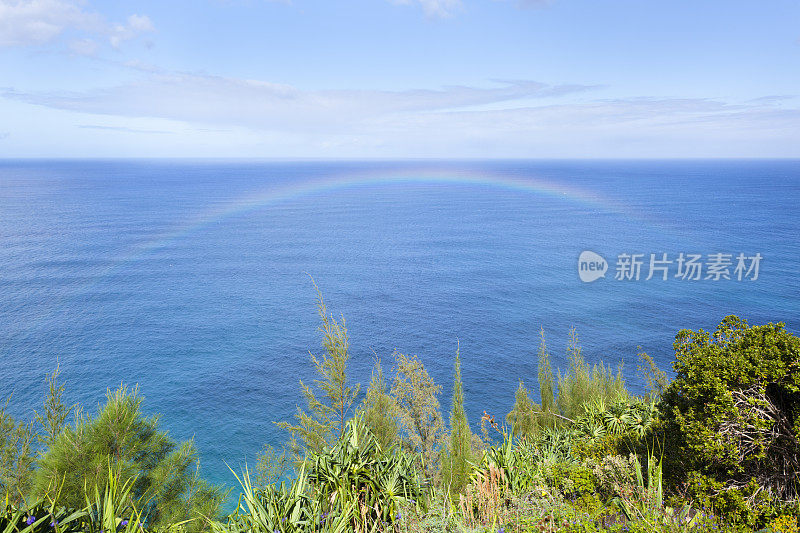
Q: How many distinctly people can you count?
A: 0